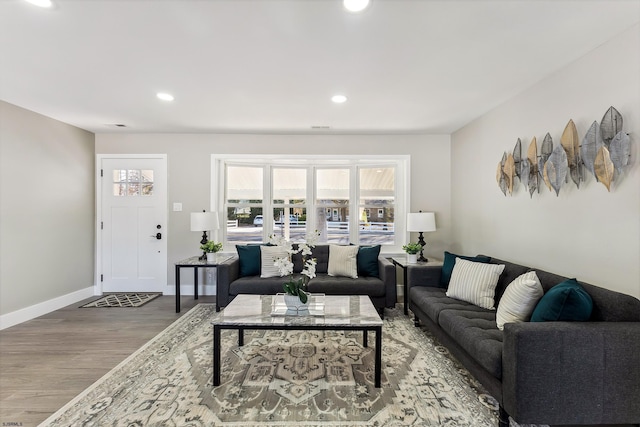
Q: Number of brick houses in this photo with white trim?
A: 1